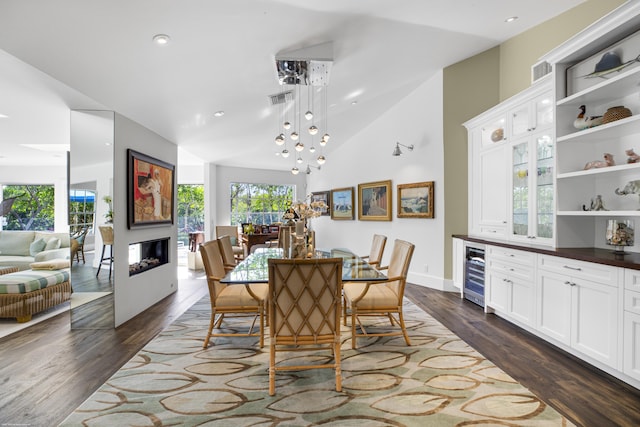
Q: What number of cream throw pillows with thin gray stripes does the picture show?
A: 0